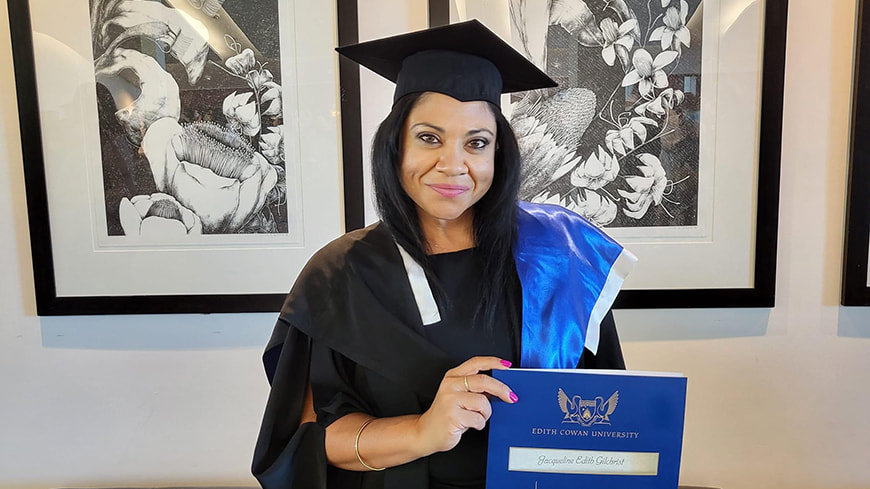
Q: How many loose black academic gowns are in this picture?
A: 1